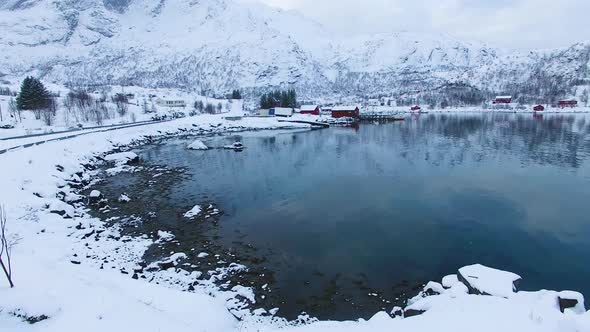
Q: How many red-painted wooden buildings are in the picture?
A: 6